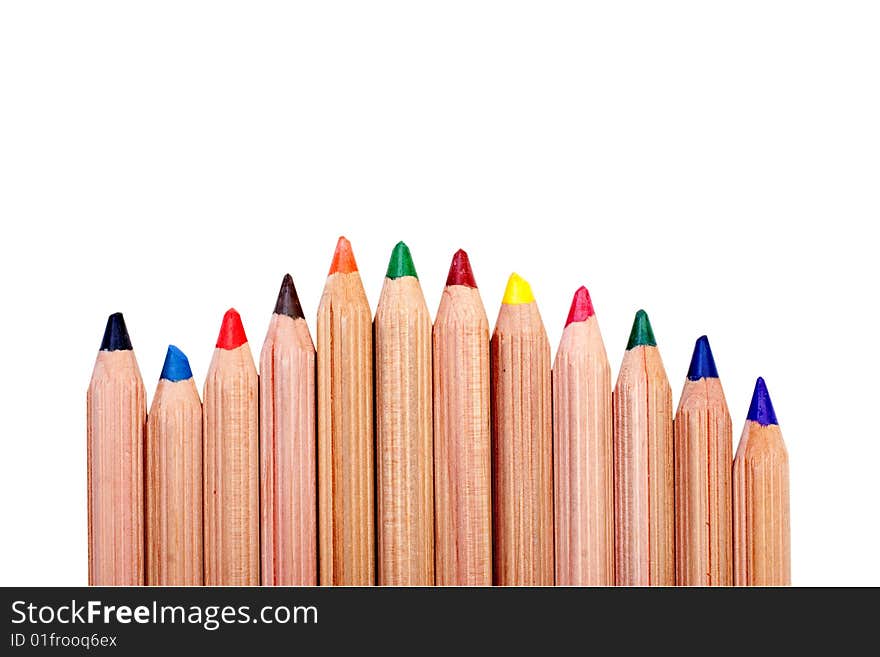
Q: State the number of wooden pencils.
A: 12